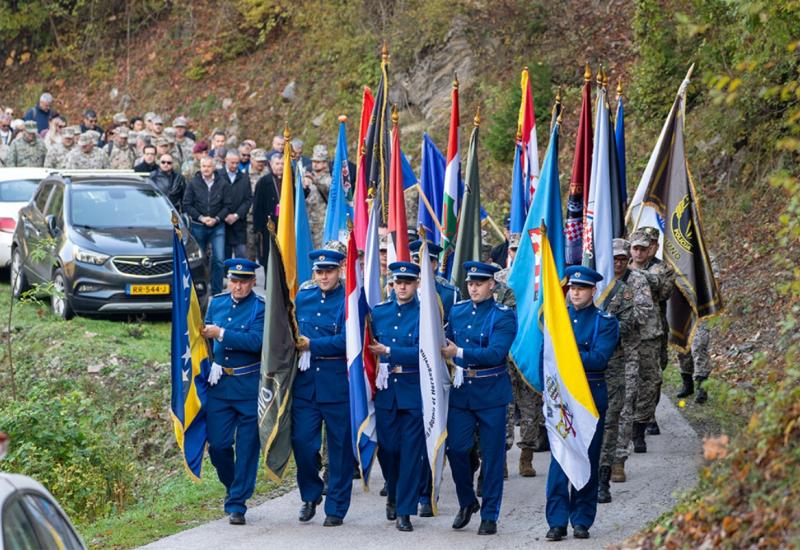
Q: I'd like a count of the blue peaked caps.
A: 6